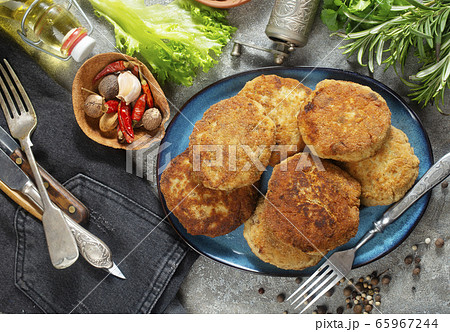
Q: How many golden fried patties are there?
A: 7